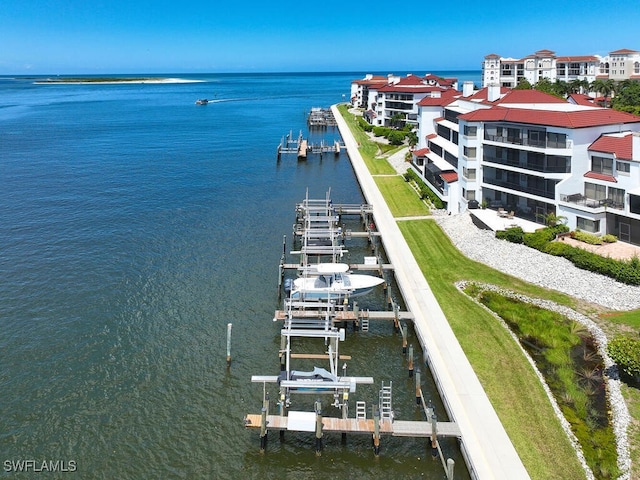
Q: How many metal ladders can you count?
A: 3